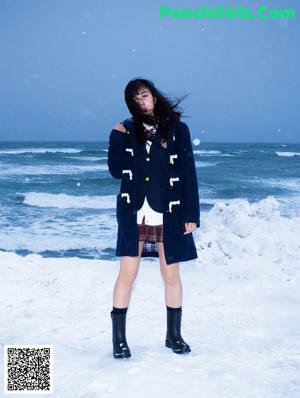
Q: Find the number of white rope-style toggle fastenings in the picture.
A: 6